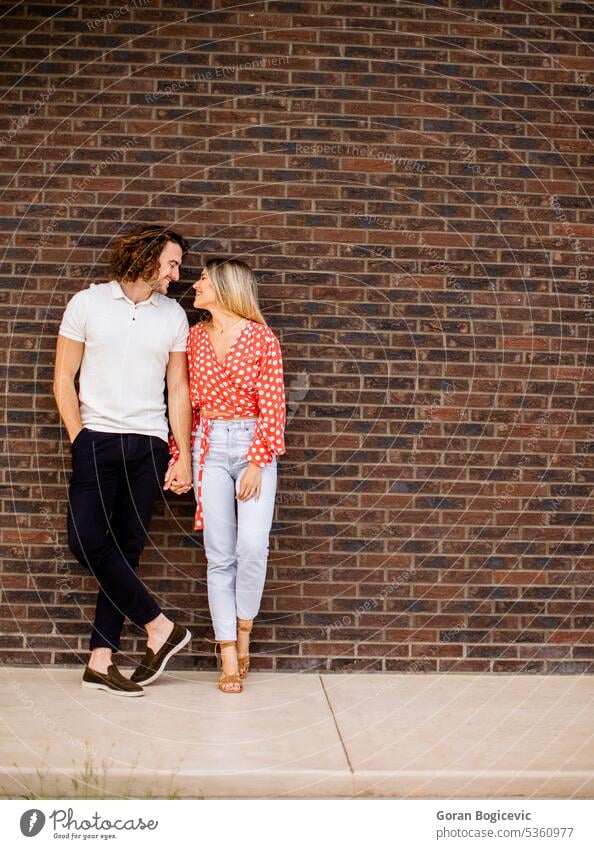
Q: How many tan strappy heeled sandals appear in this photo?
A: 2